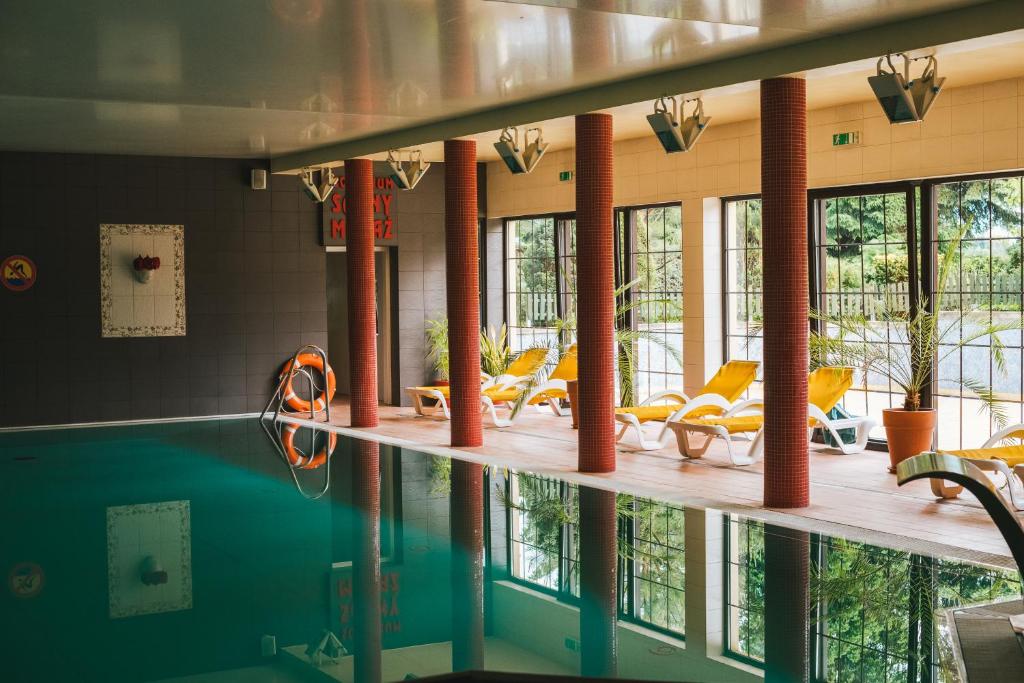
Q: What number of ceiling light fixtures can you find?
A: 5